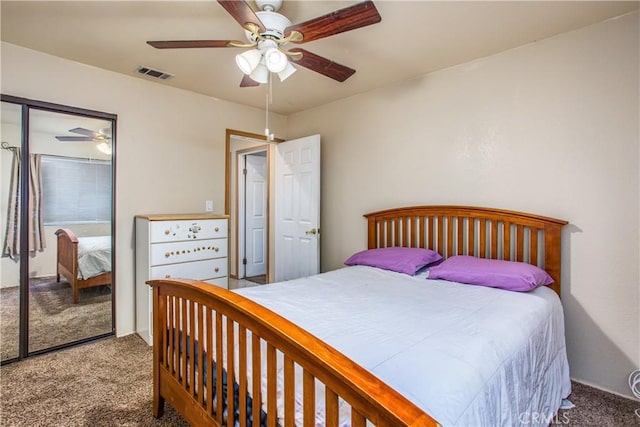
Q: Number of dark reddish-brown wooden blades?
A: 5